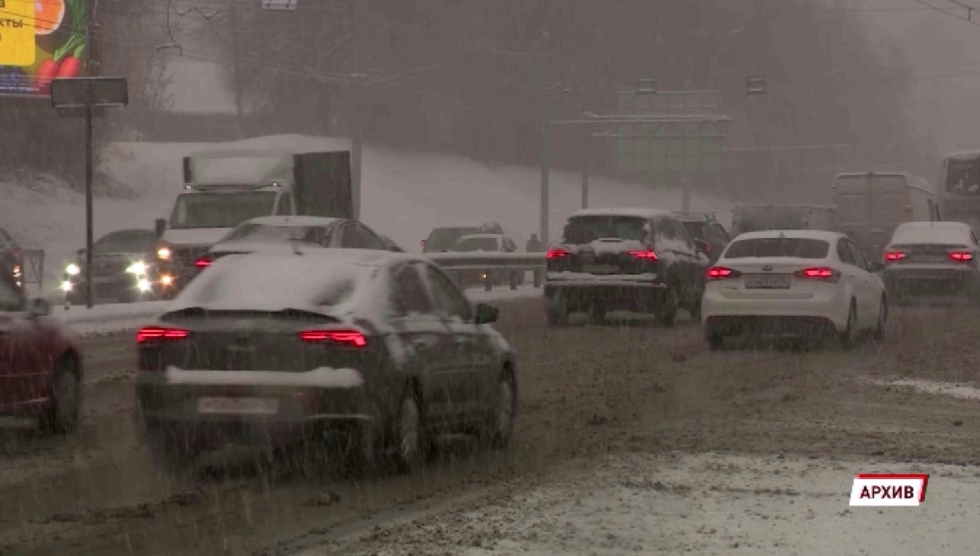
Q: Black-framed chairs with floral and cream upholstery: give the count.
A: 0